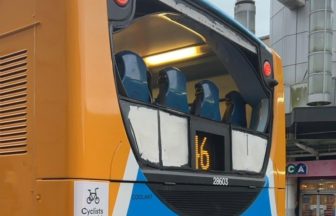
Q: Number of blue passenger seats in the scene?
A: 4